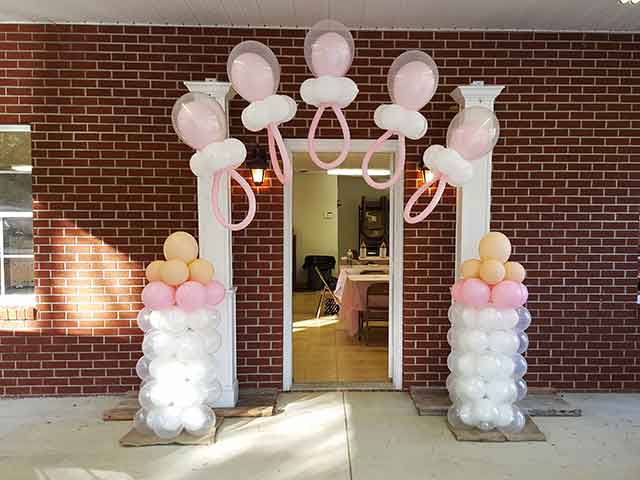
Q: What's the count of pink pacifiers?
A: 5